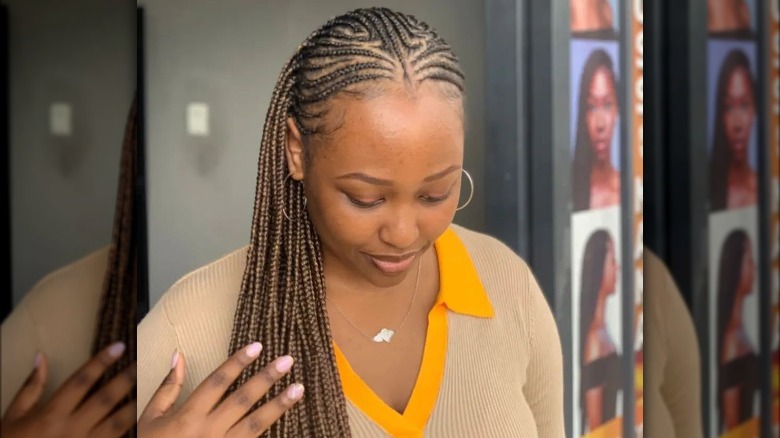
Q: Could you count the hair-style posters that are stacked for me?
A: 3